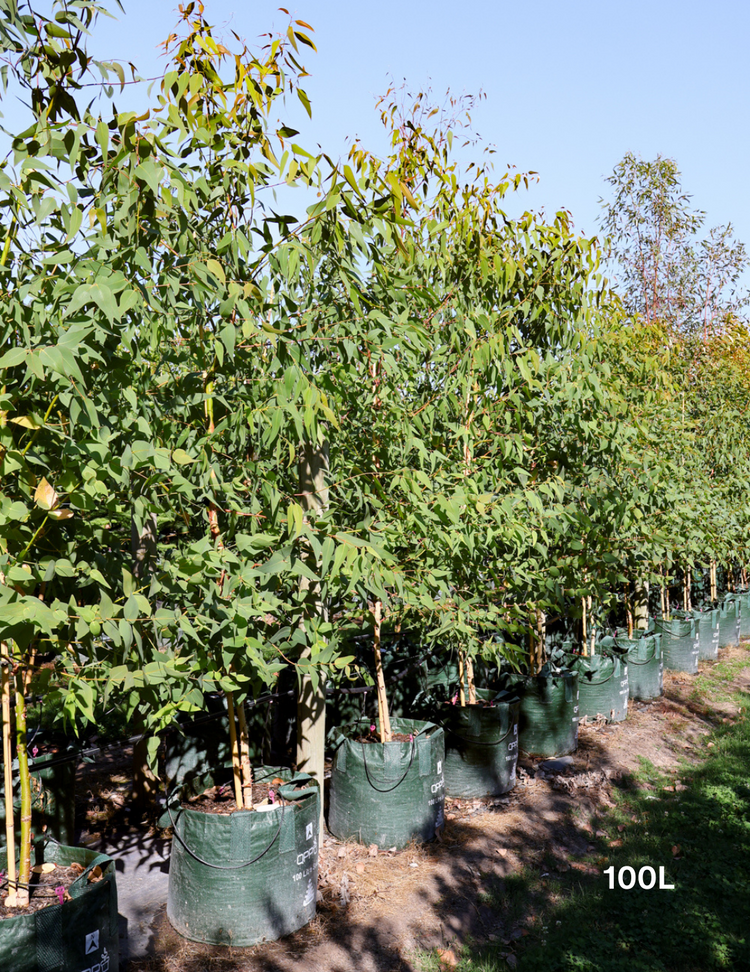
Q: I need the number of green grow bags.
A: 11